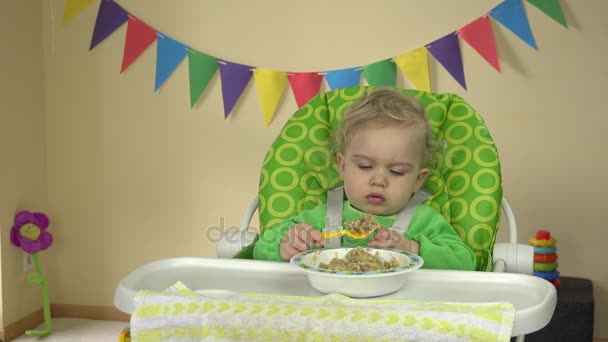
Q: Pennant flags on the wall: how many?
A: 15